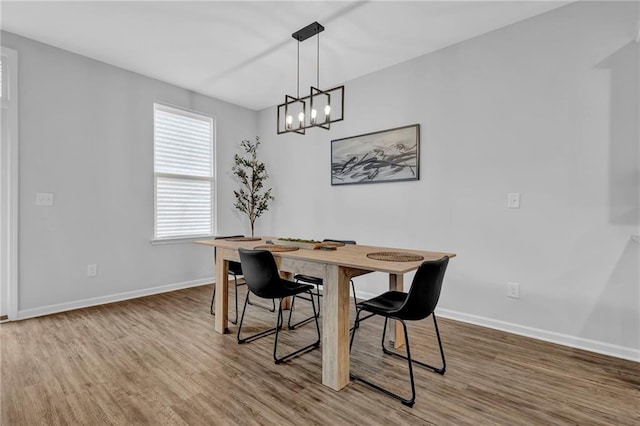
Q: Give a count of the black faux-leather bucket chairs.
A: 4